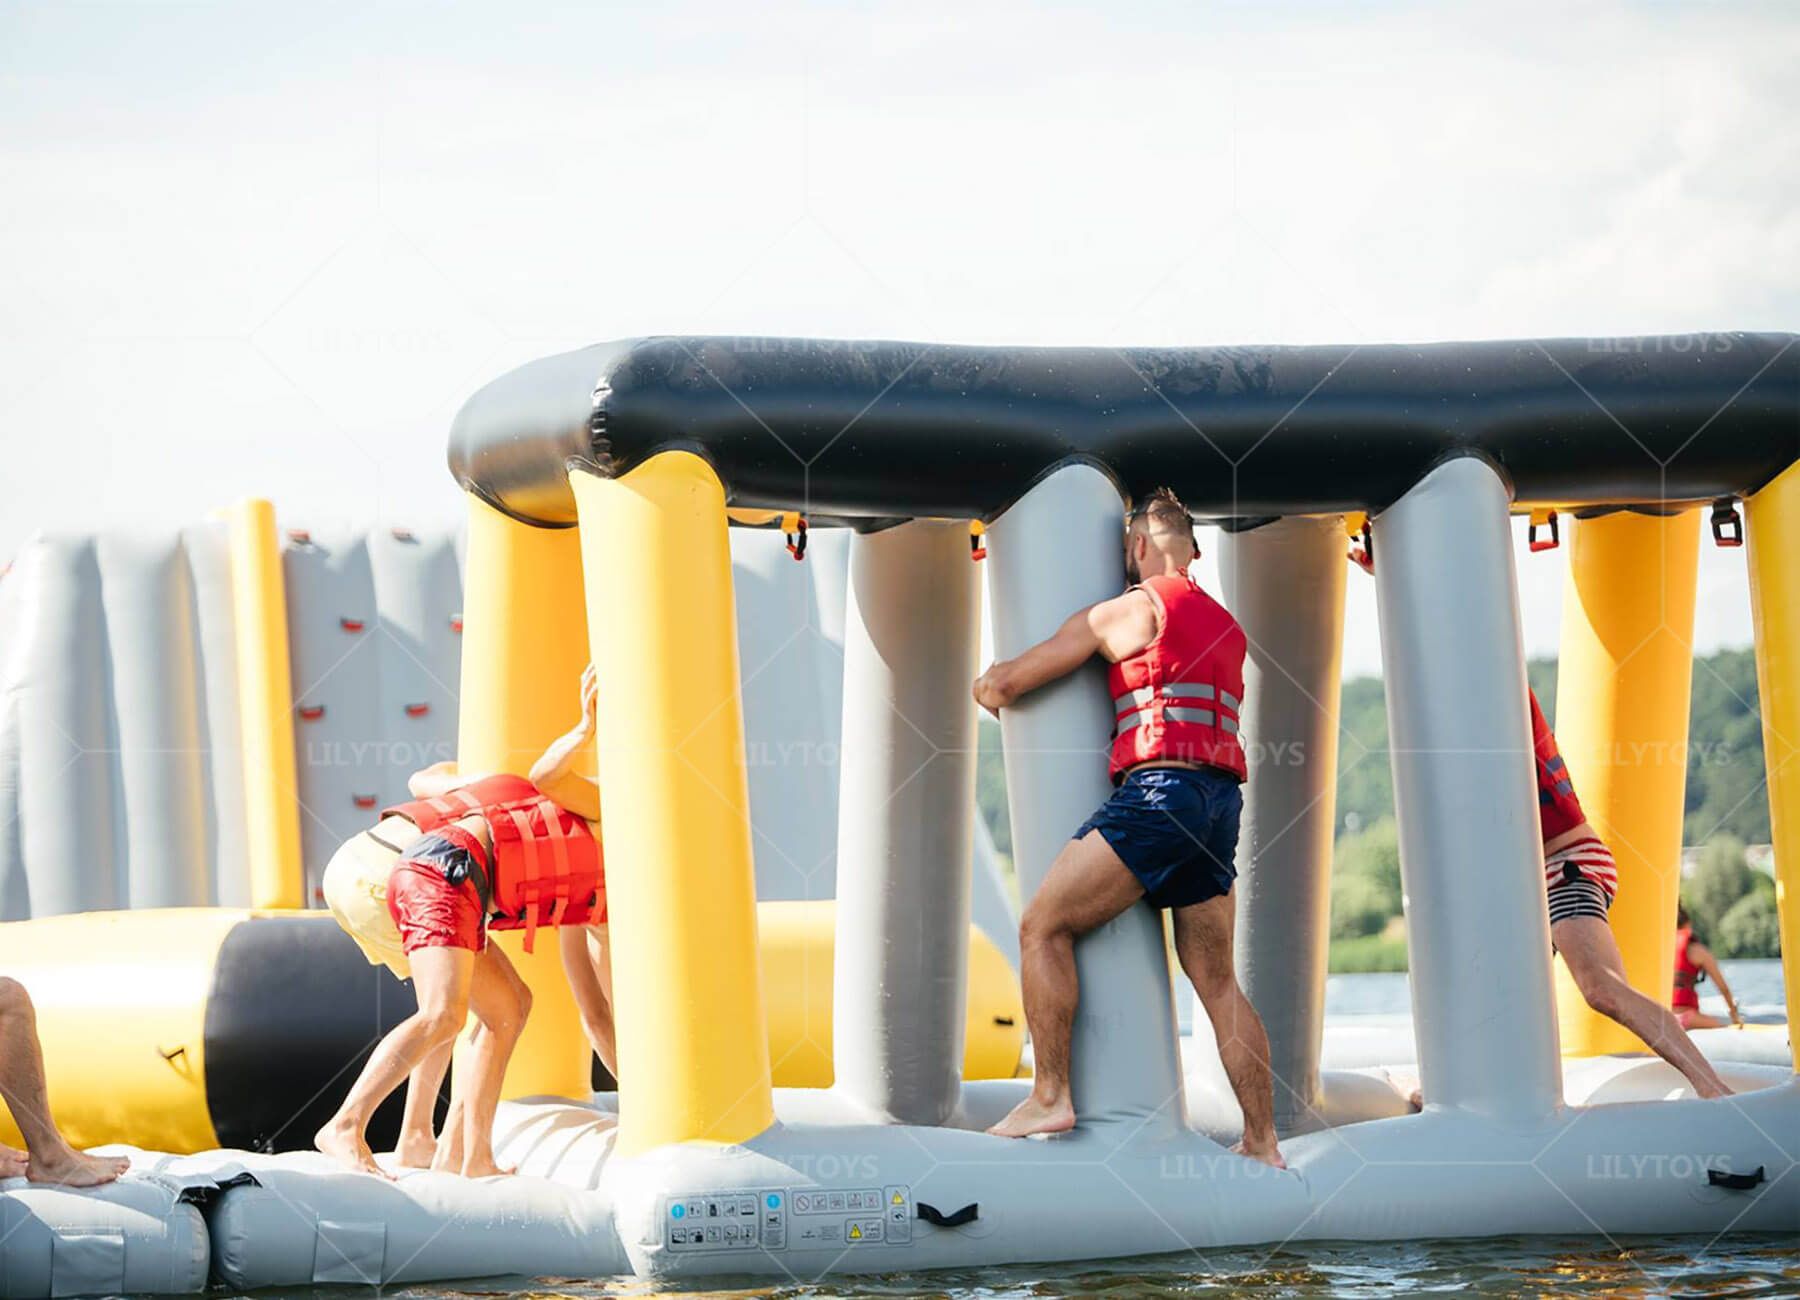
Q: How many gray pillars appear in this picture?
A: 4